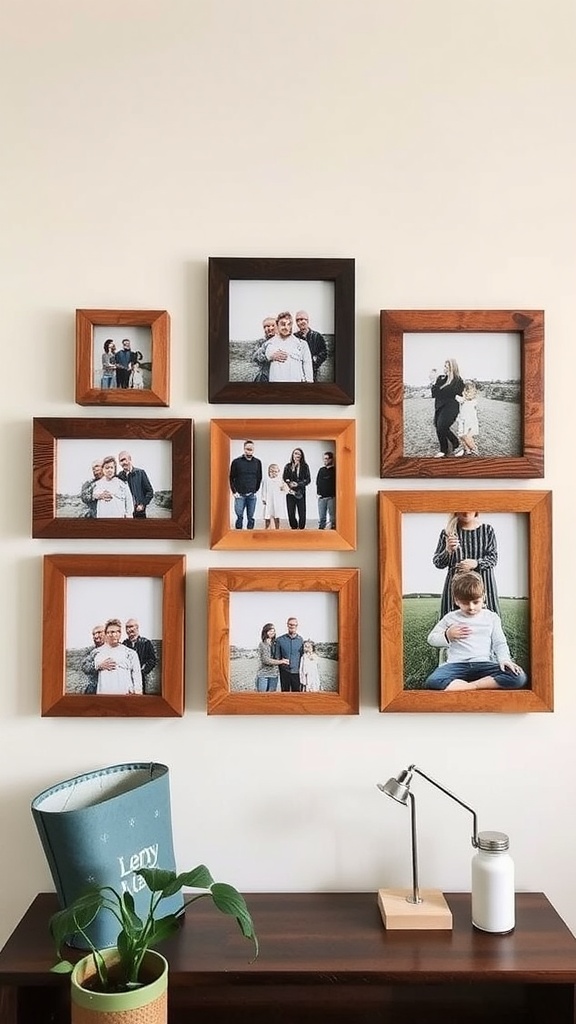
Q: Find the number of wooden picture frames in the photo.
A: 8